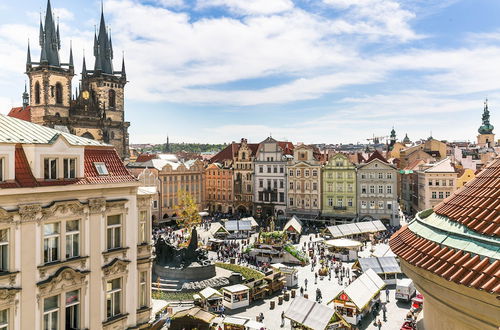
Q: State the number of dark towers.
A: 2